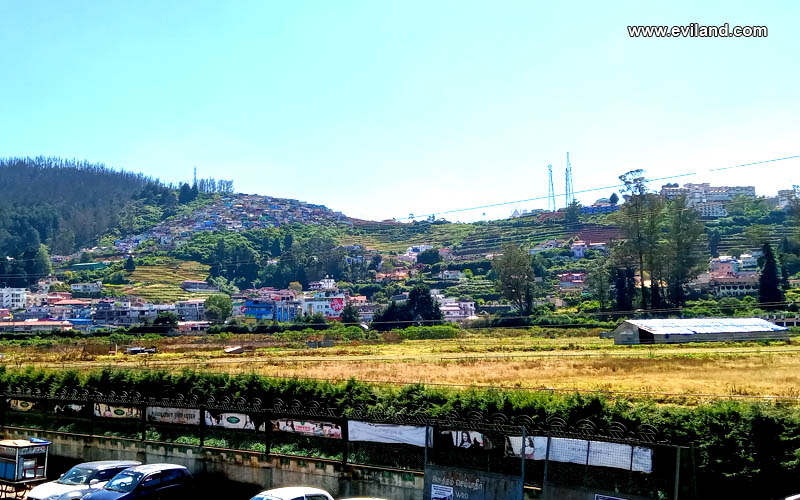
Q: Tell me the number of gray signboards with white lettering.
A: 1